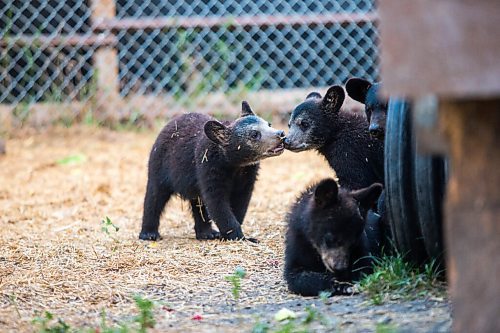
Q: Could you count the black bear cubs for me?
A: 4